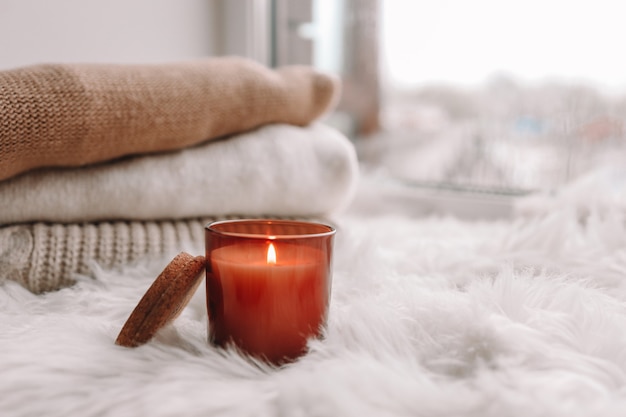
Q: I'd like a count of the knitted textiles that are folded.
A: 3